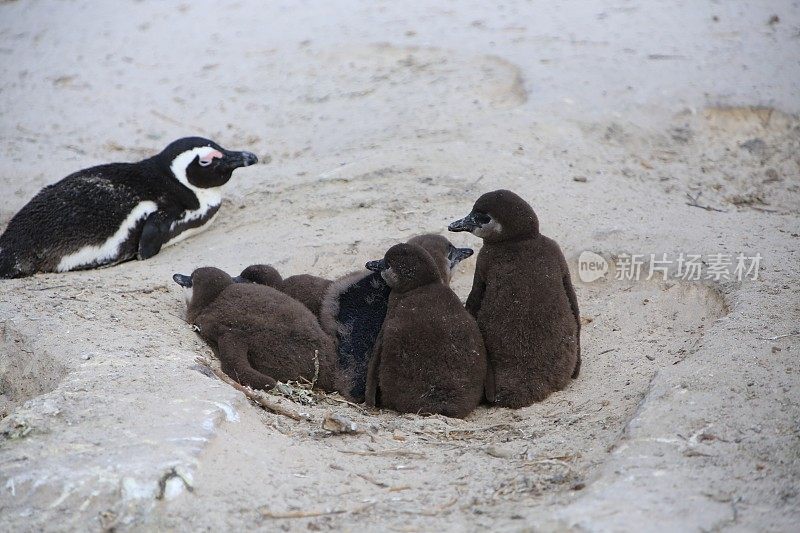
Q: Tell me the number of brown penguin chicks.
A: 5